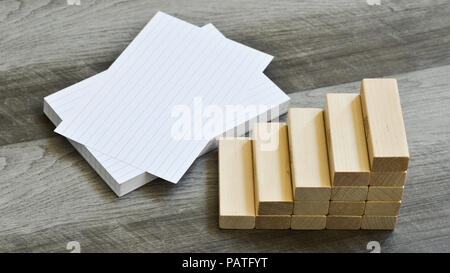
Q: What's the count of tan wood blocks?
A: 15